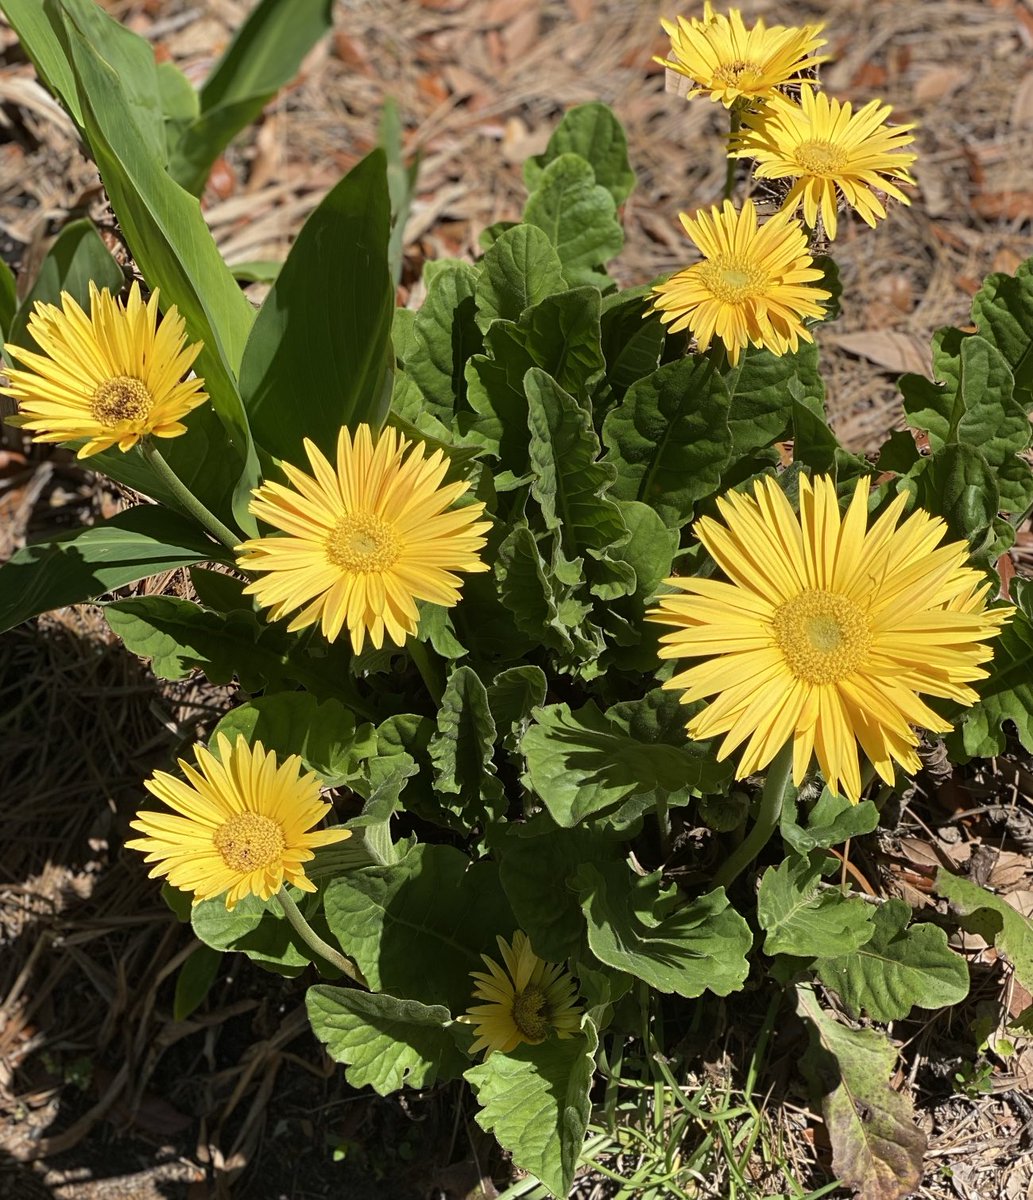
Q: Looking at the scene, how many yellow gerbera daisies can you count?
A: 8